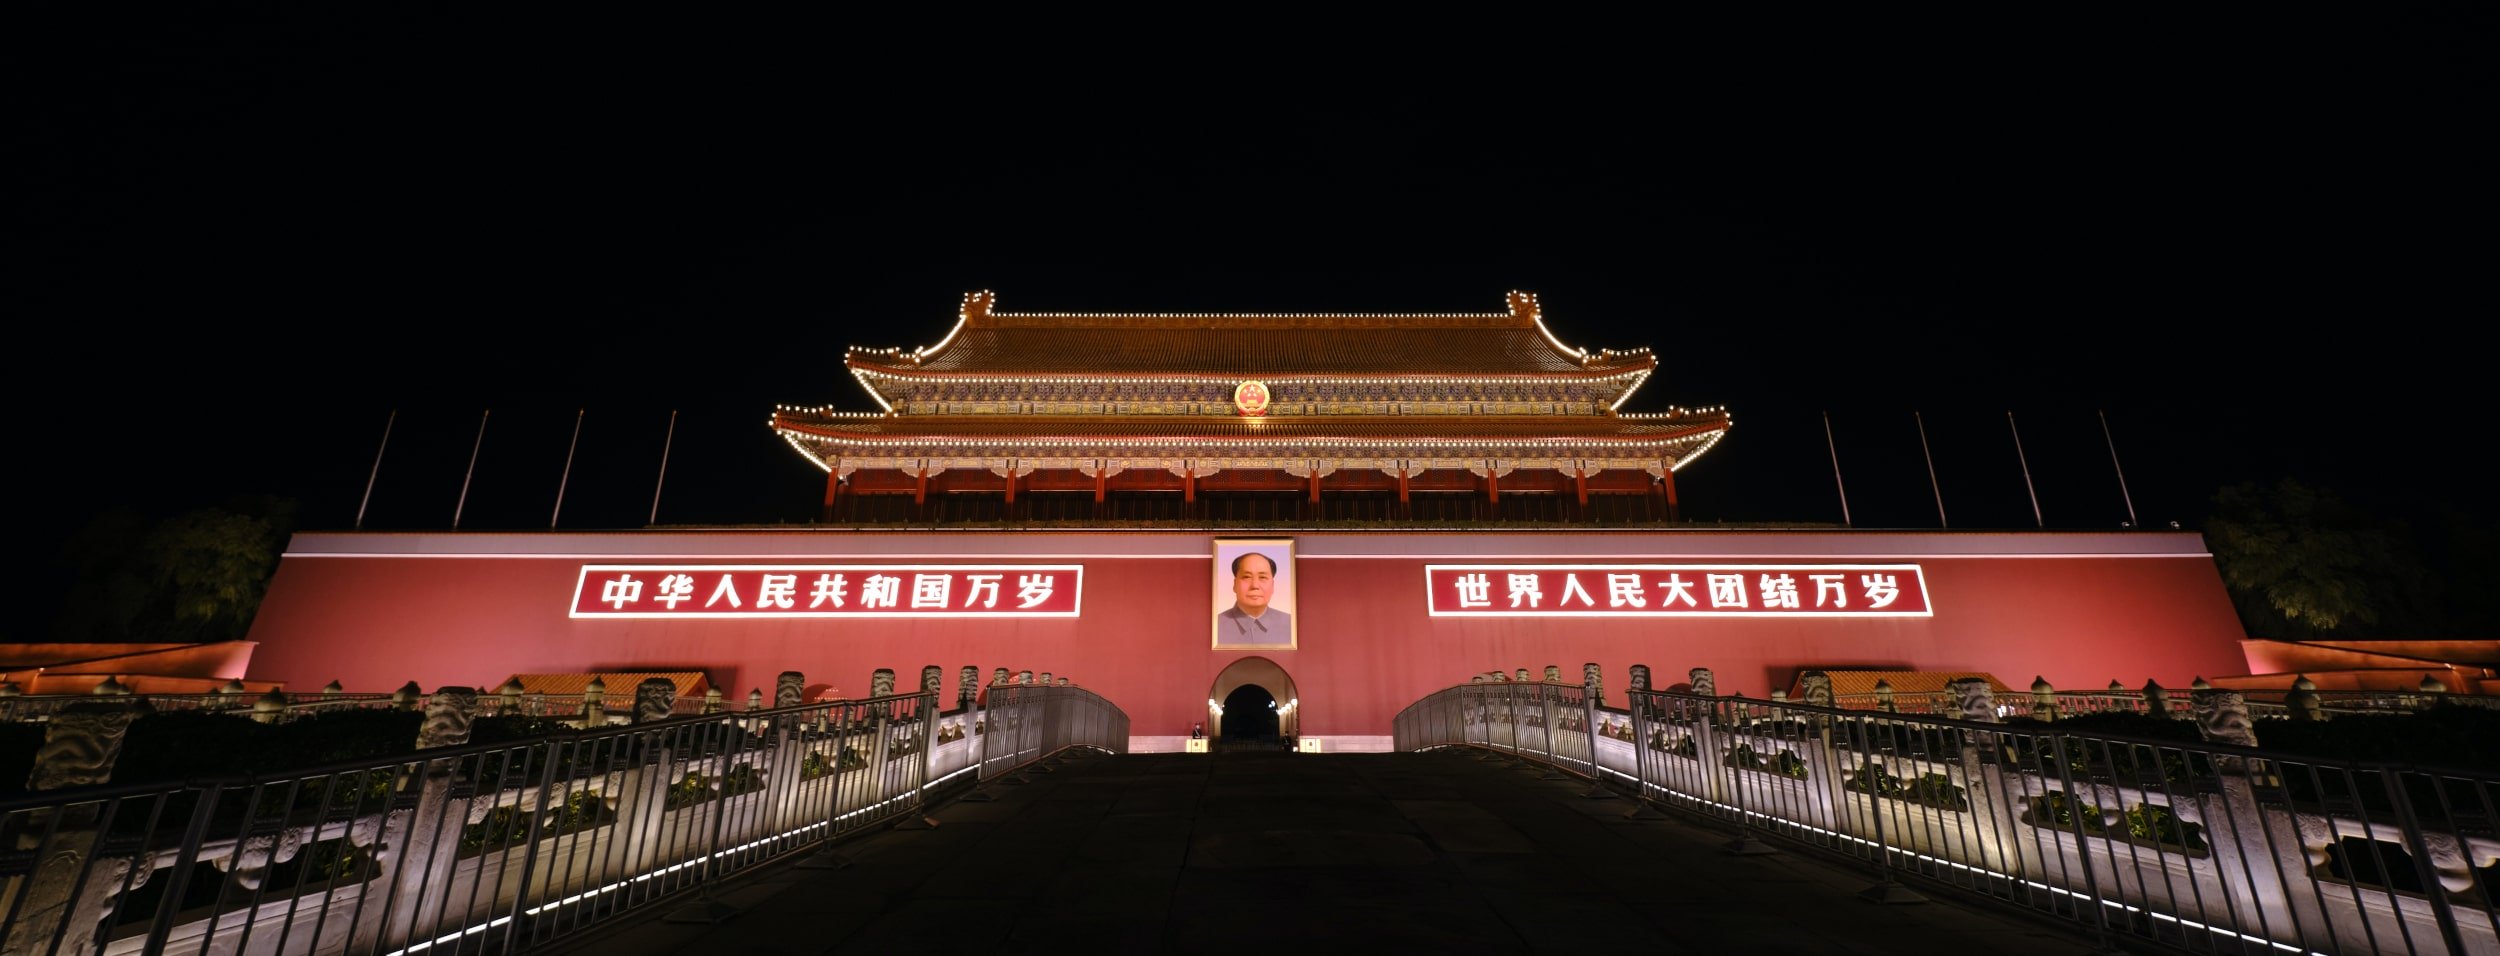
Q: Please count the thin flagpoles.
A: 8